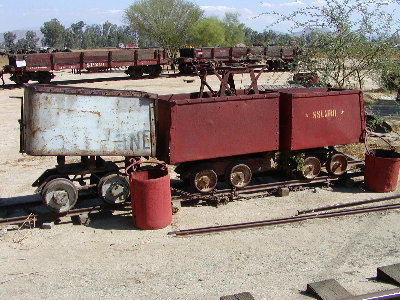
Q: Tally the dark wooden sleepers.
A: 3